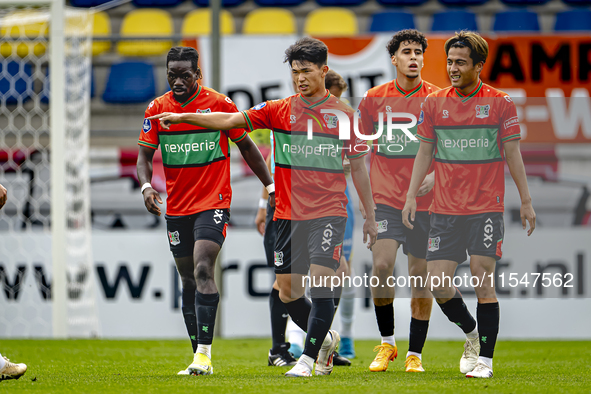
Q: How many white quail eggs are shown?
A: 0